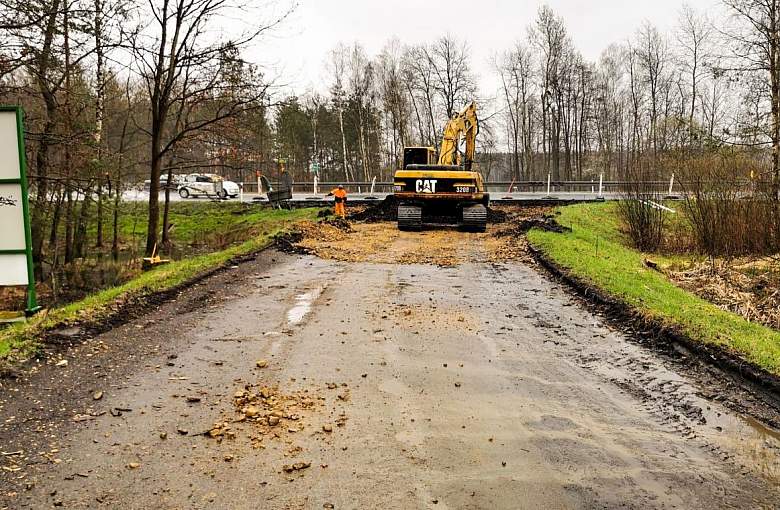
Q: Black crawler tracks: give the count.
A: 2